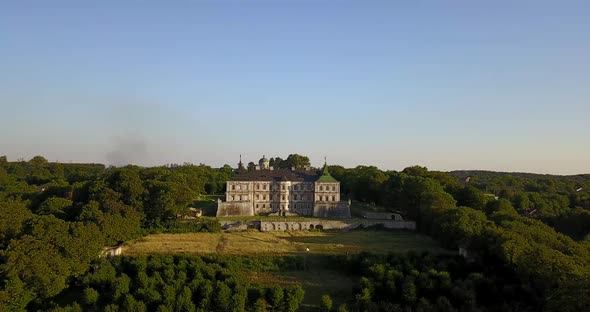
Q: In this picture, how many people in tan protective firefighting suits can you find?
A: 0